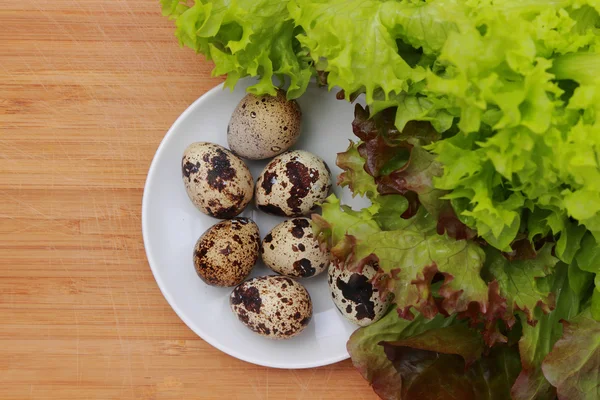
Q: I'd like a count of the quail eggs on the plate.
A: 7